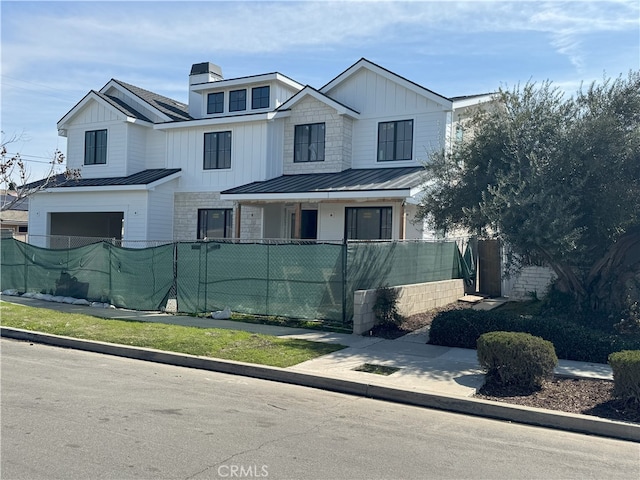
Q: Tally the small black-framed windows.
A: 3